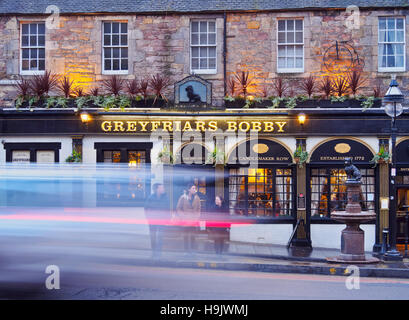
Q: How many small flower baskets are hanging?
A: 5